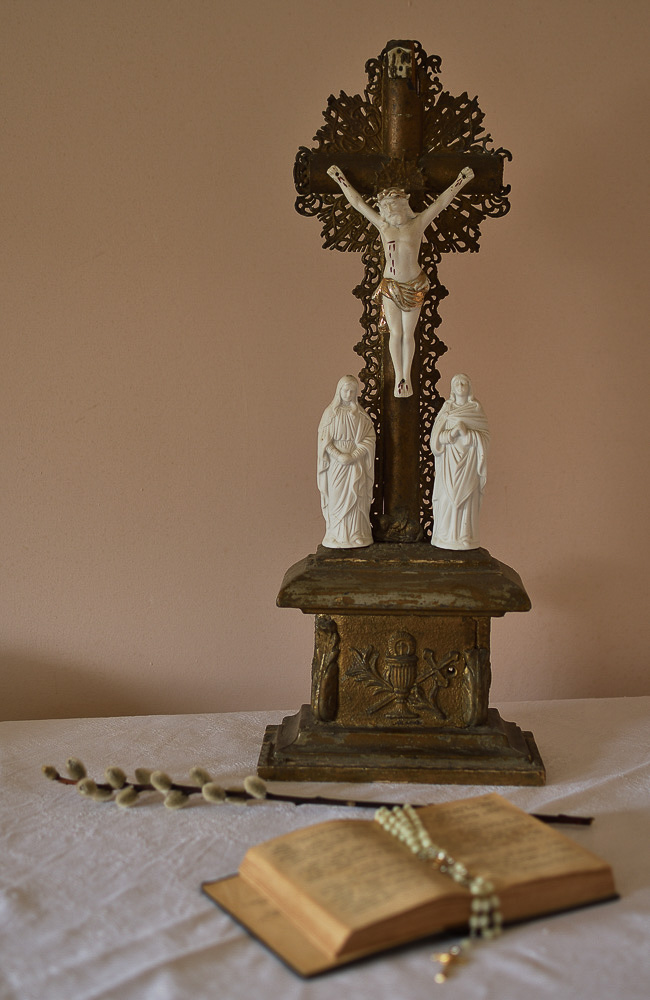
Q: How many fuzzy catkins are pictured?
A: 13